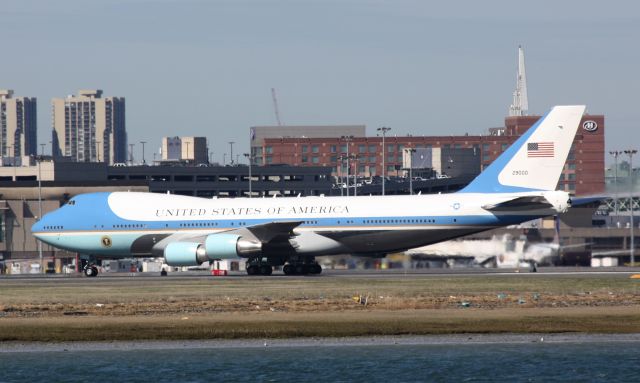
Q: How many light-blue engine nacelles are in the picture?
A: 2